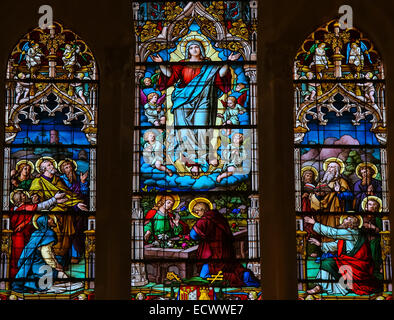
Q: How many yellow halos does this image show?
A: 13